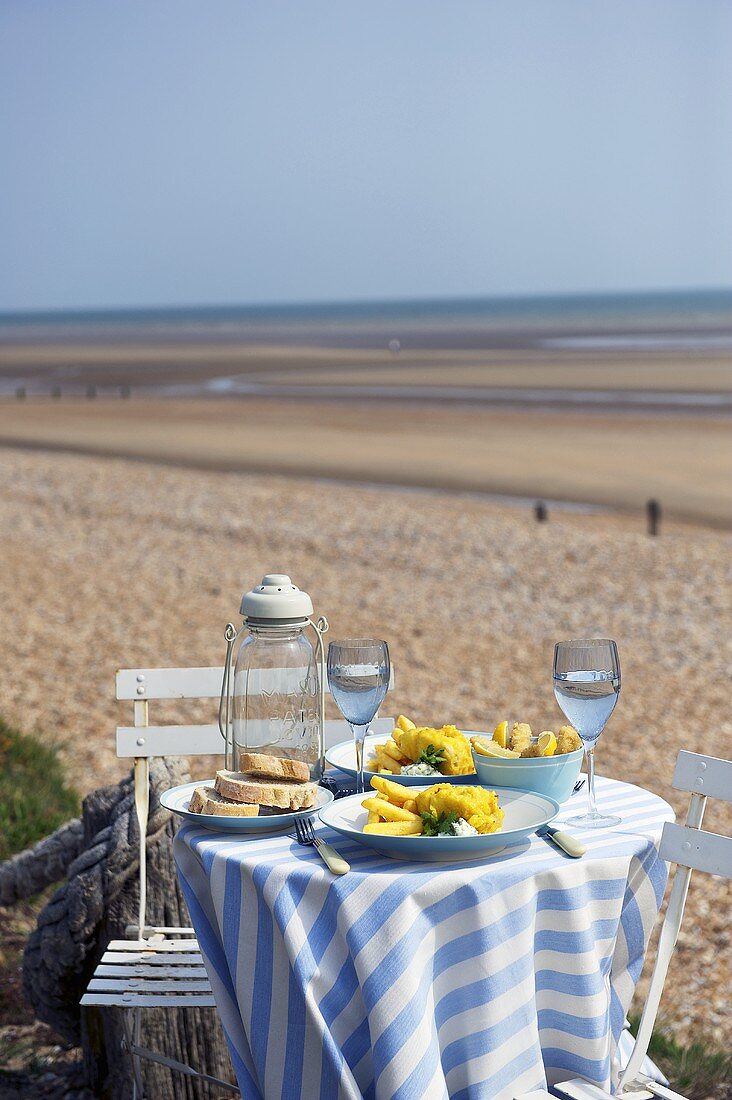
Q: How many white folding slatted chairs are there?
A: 2